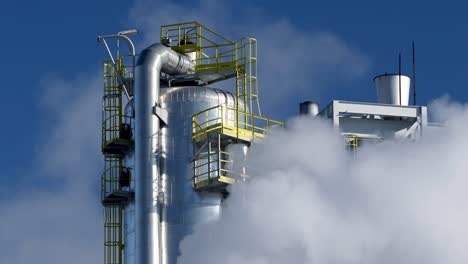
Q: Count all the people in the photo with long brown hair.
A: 0